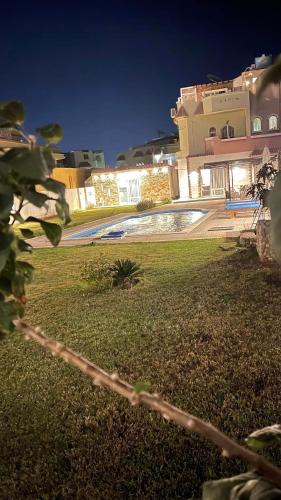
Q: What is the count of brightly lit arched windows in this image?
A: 2